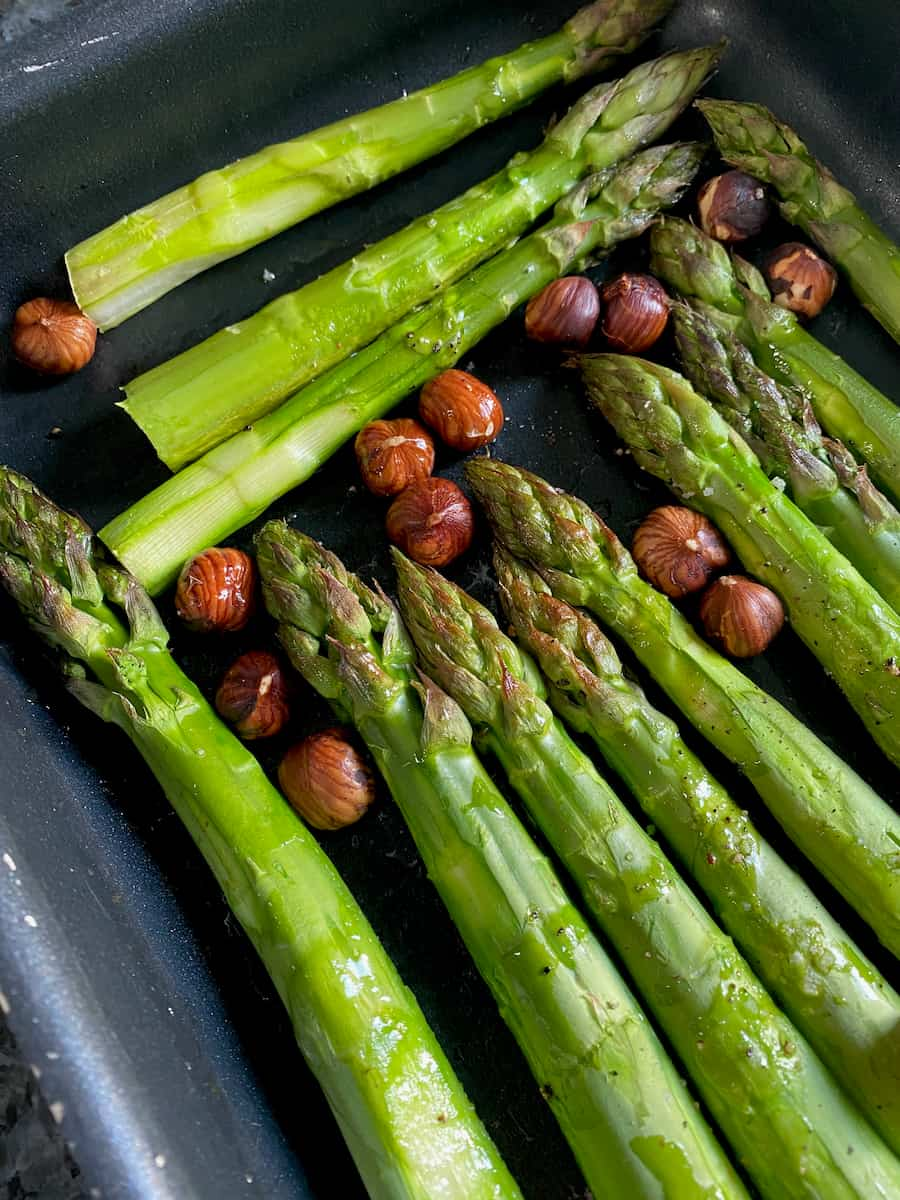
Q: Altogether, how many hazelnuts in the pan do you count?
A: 13